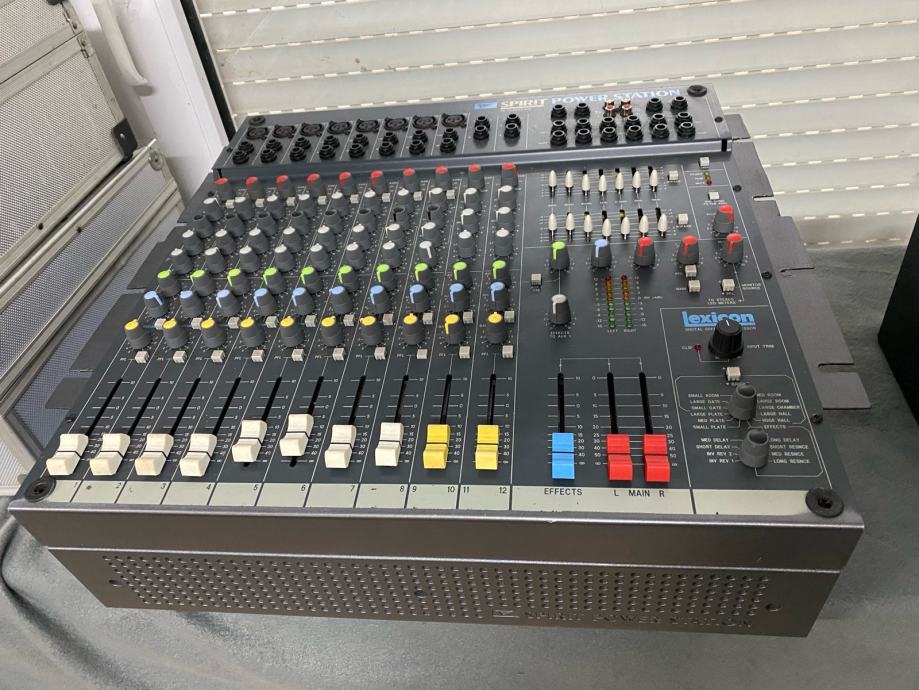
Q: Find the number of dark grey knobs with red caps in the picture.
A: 14